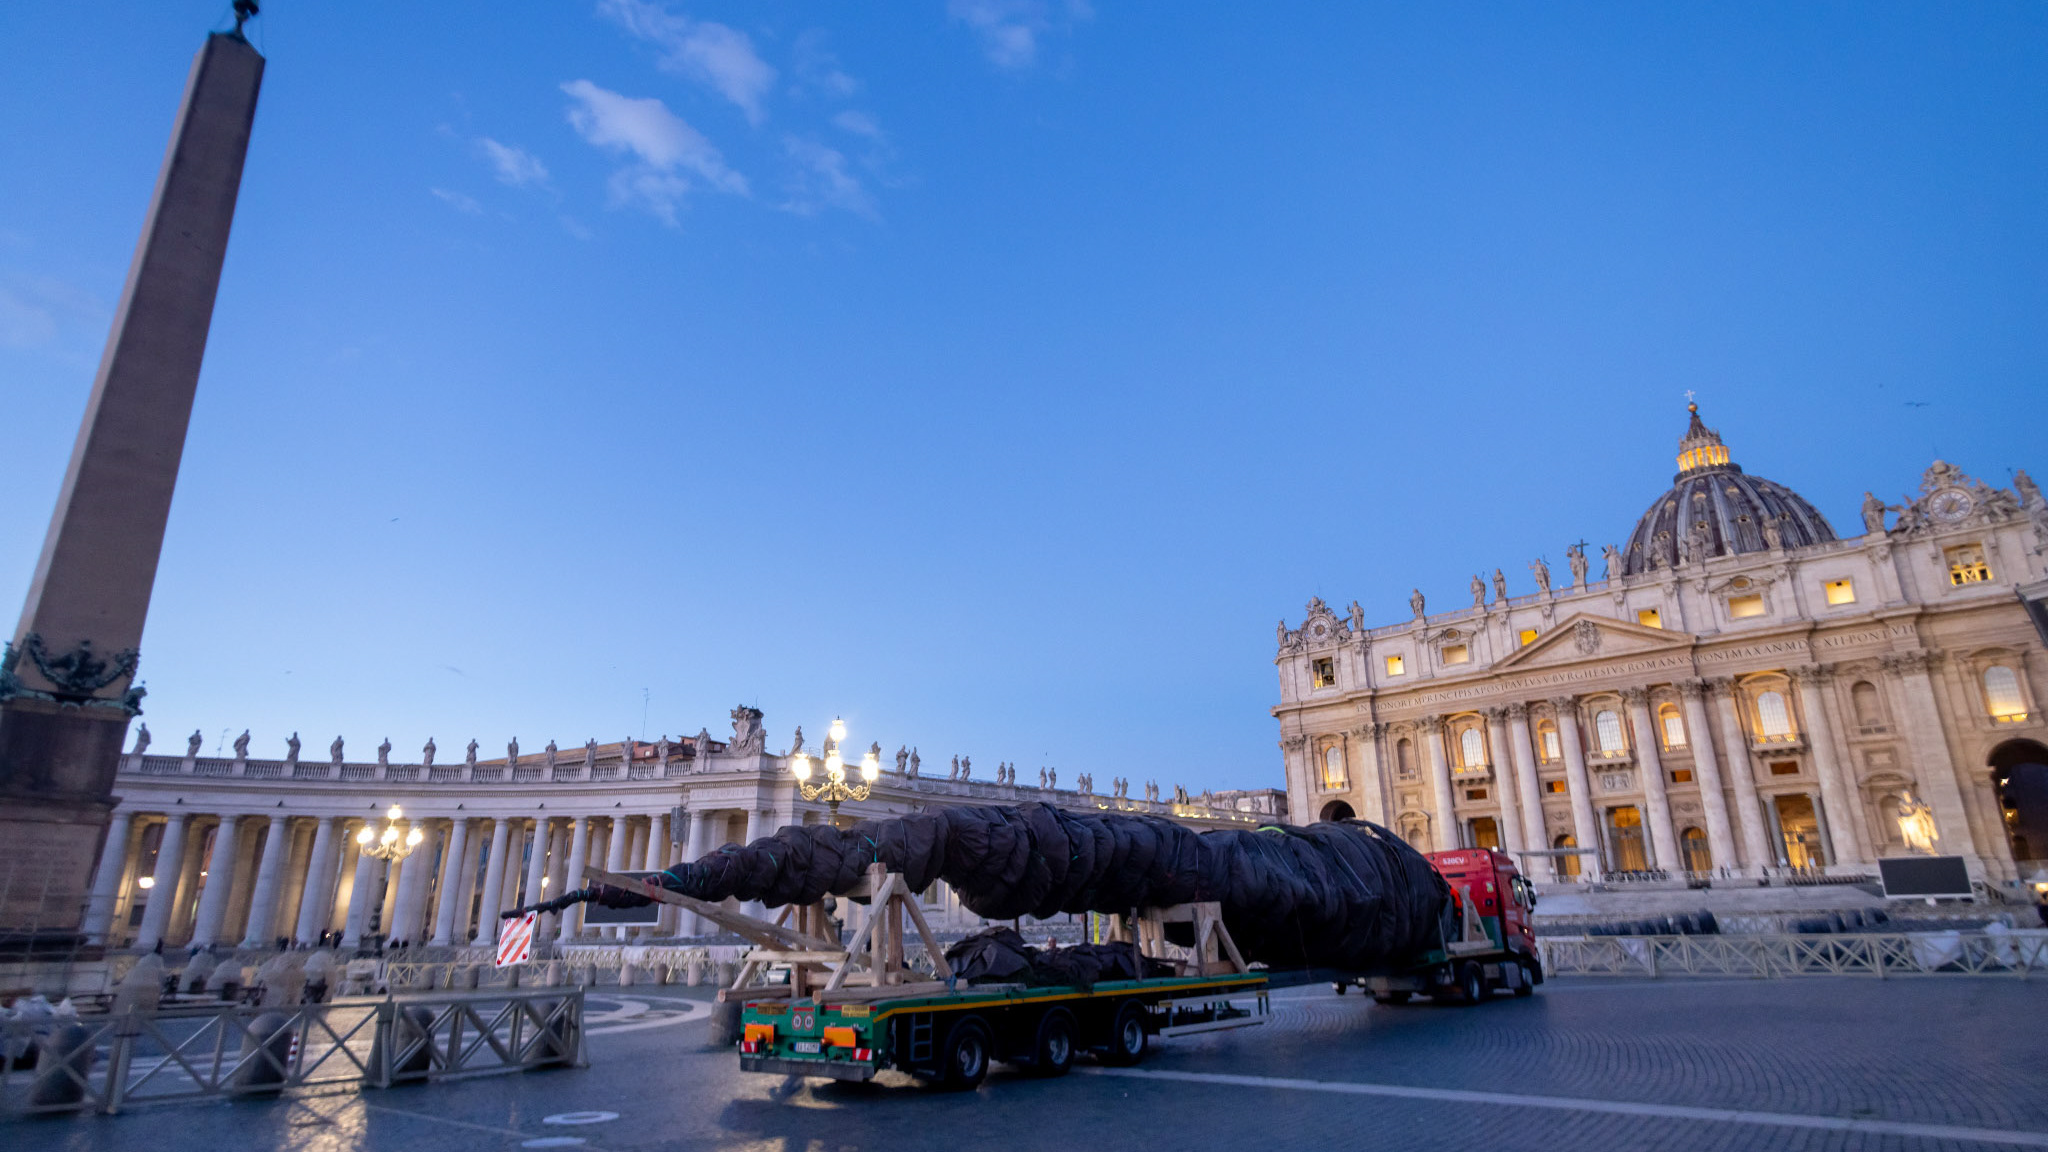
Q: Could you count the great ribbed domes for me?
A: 1